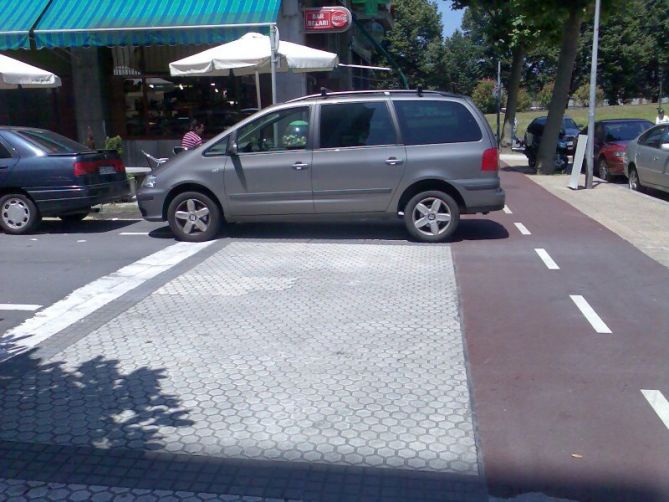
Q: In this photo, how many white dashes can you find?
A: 5